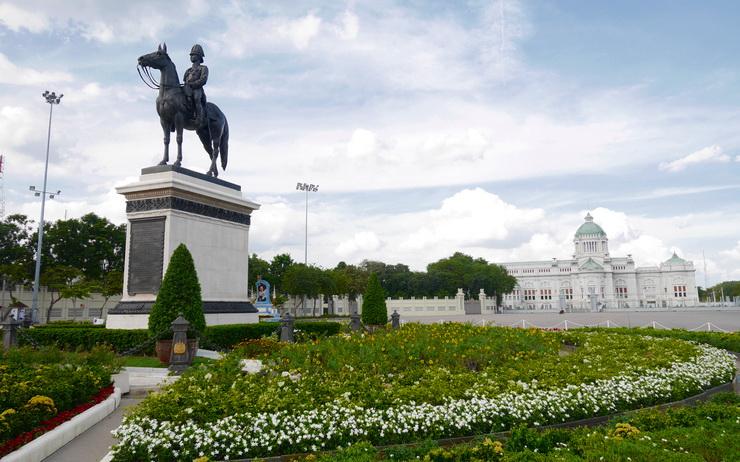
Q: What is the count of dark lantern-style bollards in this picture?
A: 5